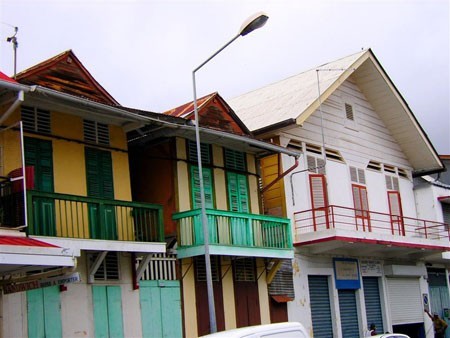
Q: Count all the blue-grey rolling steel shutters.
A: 3